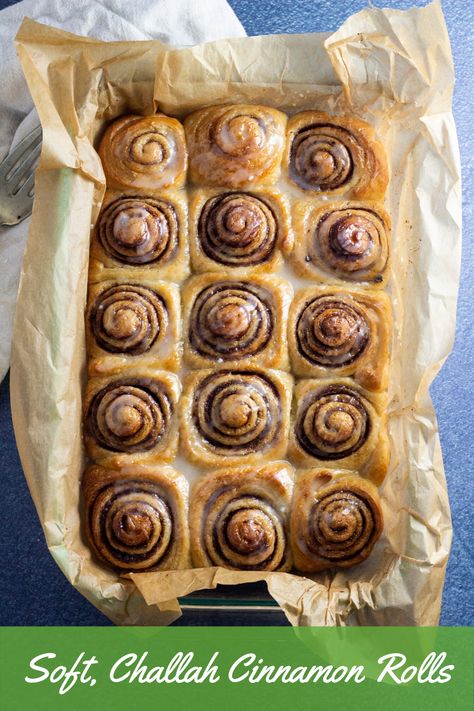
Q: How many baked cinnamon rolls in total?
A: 15